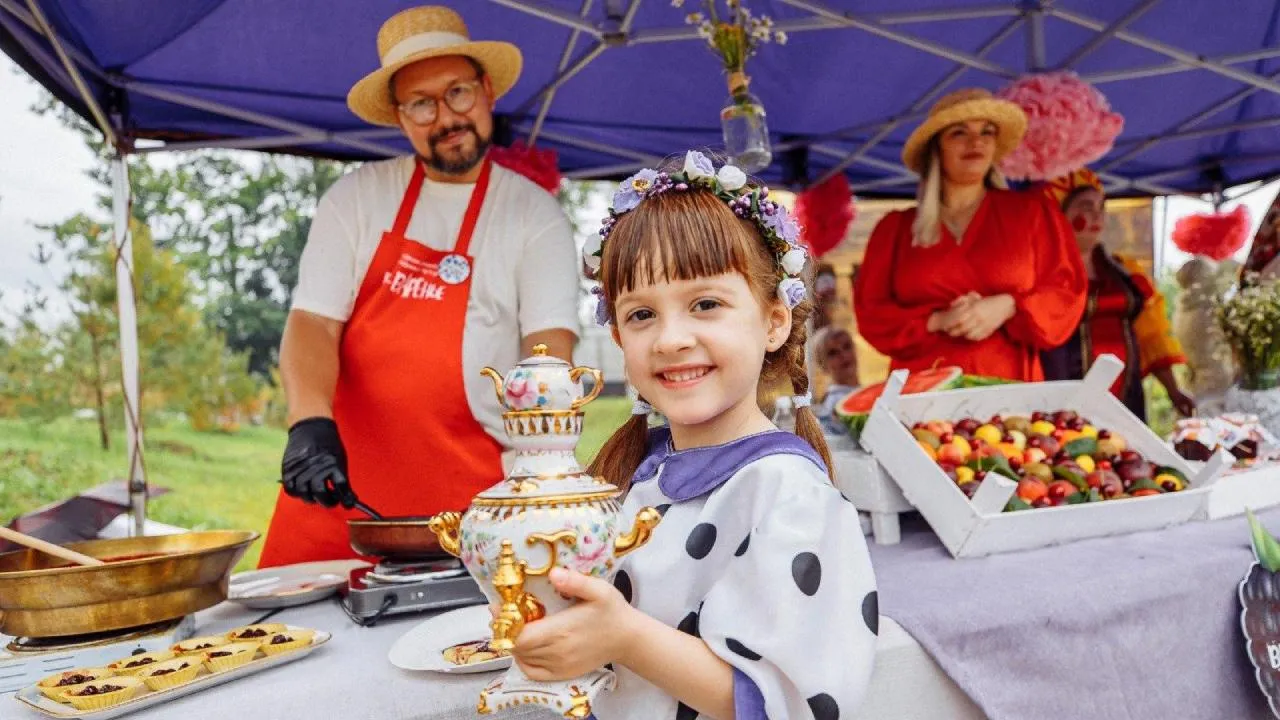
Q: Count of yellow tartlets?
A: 8